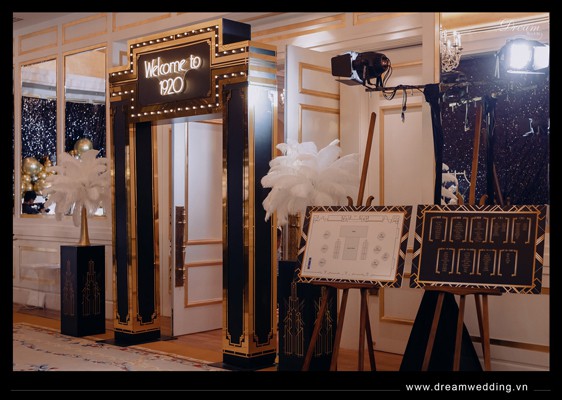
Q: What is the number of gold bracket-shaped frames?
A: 9